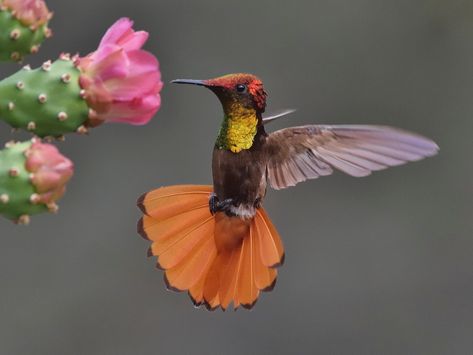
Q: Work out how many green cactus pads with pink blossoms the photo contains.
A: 3